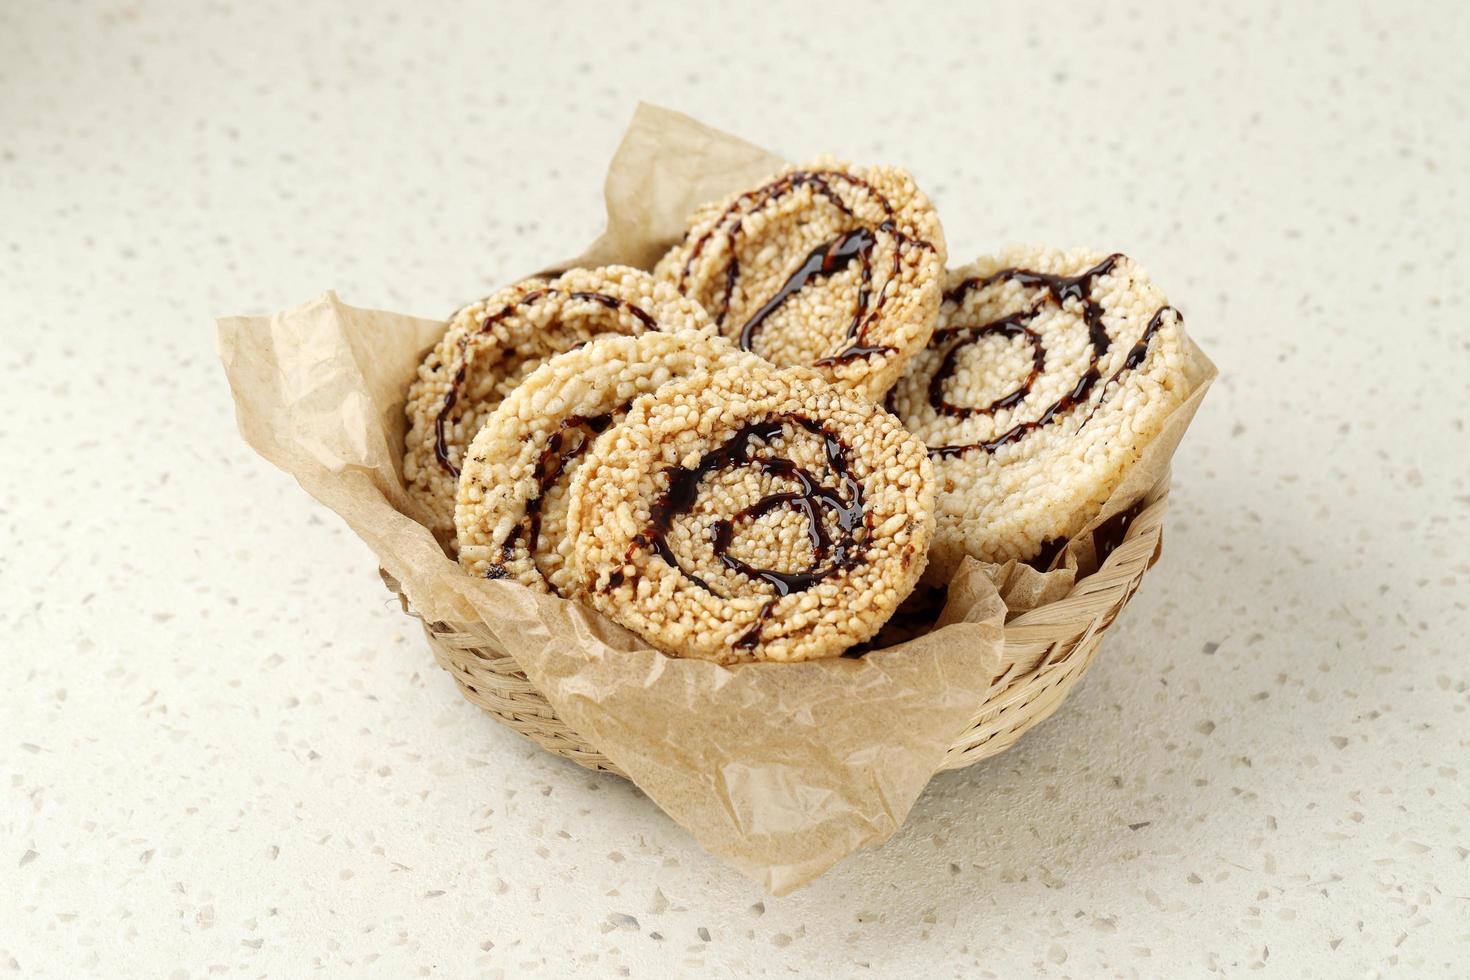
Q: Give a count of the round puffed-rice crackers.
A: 5